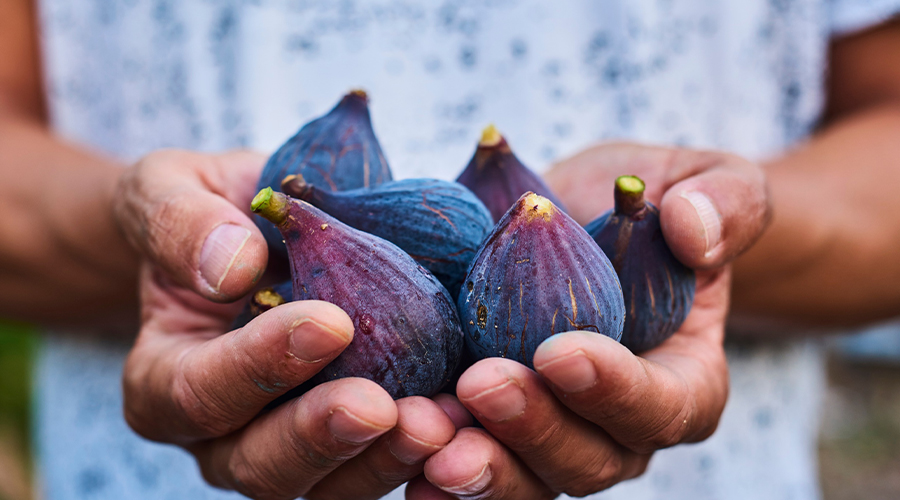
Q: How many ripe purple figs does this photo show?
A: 7